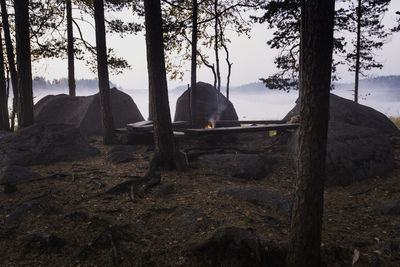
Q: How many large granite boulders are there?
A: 3